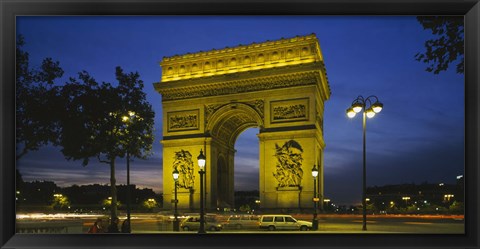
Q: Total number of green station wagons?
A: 0